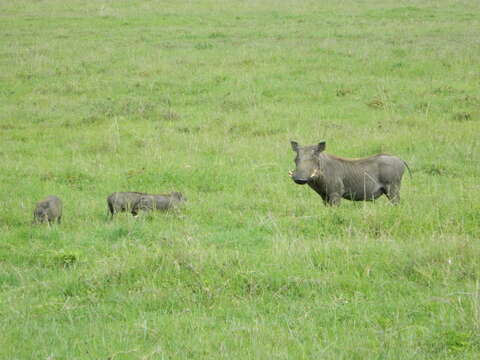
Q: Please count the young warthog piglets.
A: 3